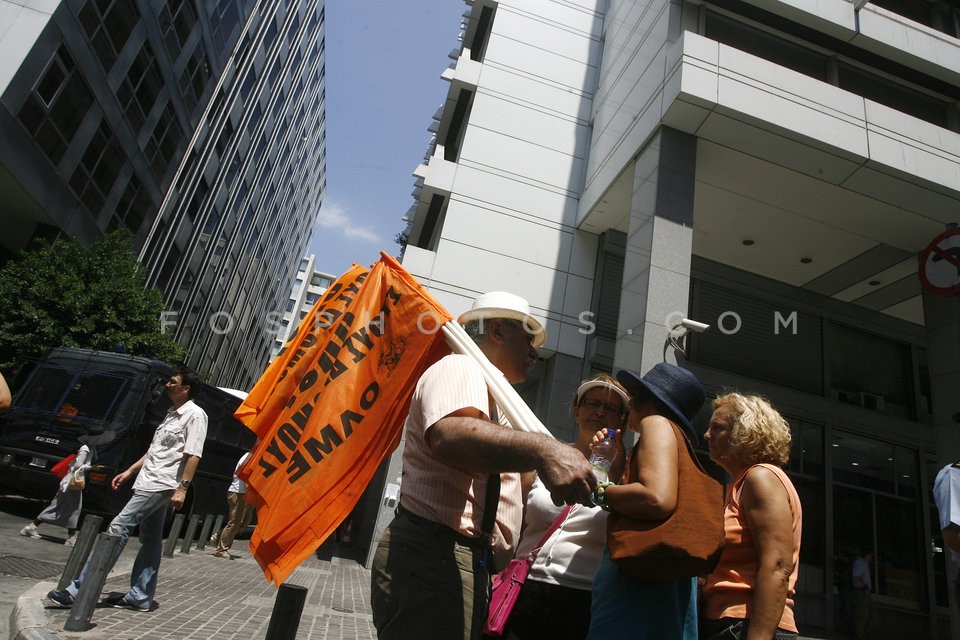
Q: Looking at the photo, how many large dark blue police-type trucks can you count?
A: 1